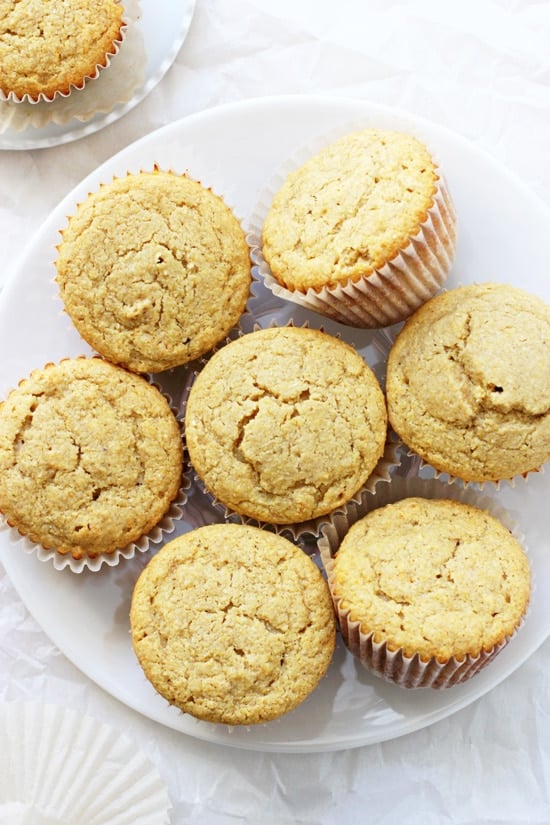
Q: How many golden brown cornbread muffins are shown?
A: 8